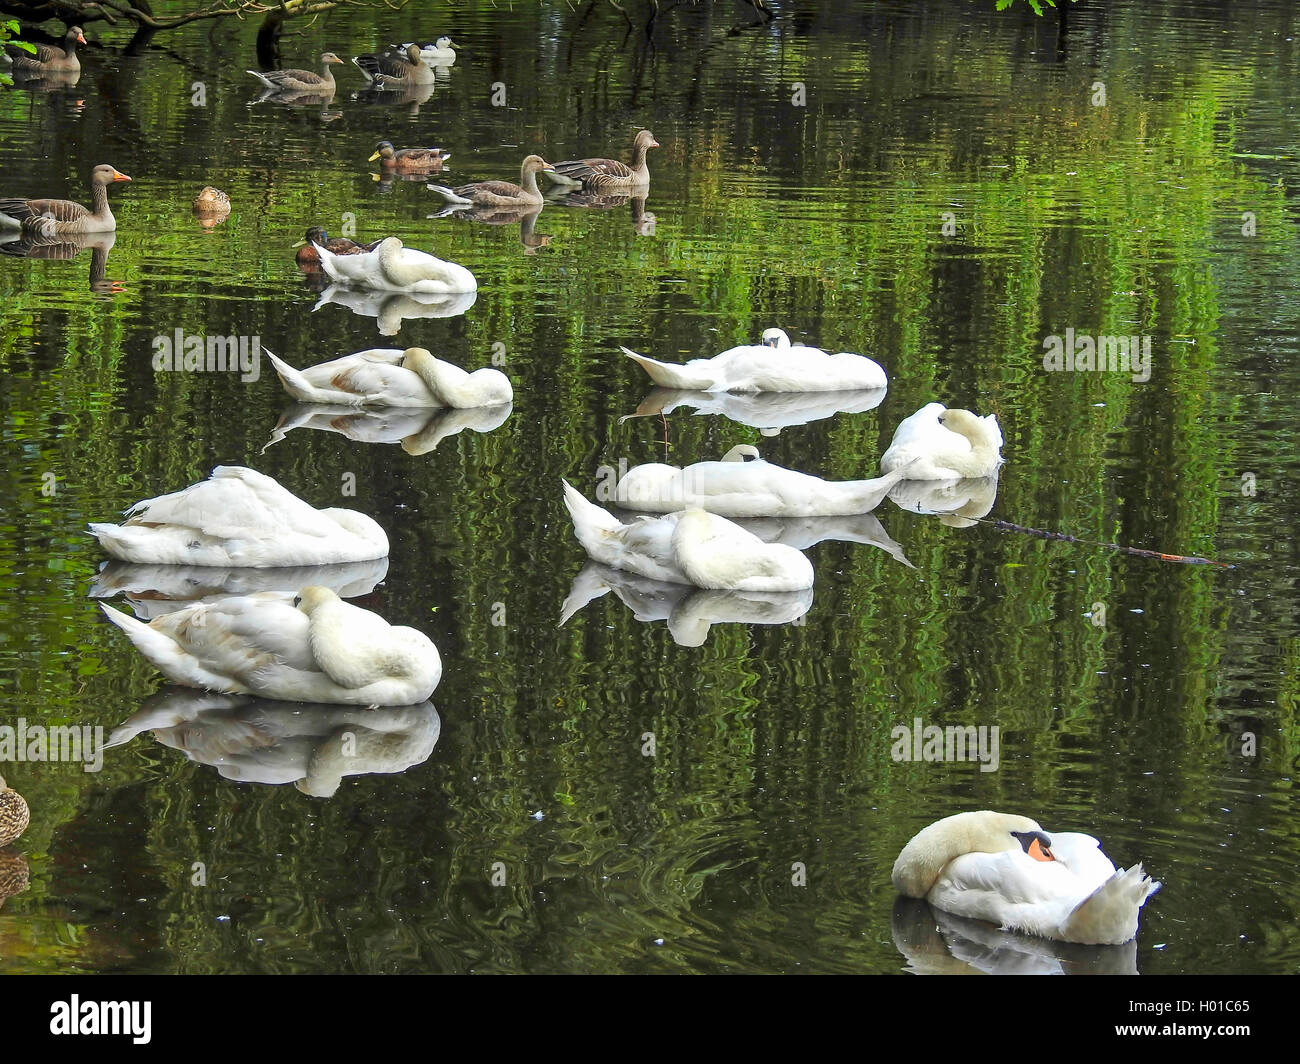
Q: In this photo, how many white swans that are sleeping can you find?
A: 9